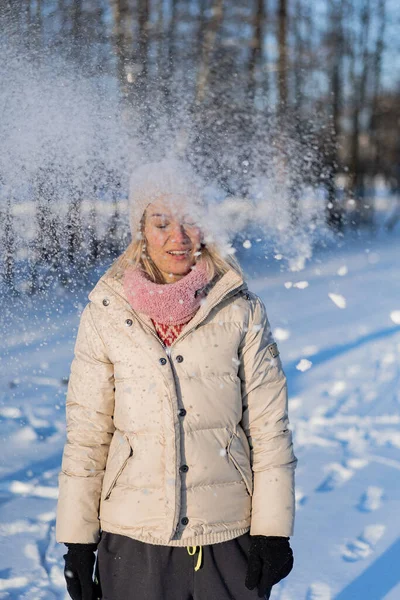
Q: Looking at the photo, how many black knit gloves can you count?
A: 2